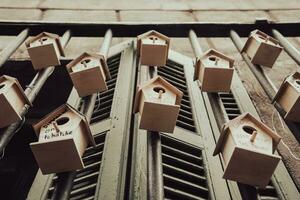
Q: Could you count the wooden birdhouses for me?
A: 10